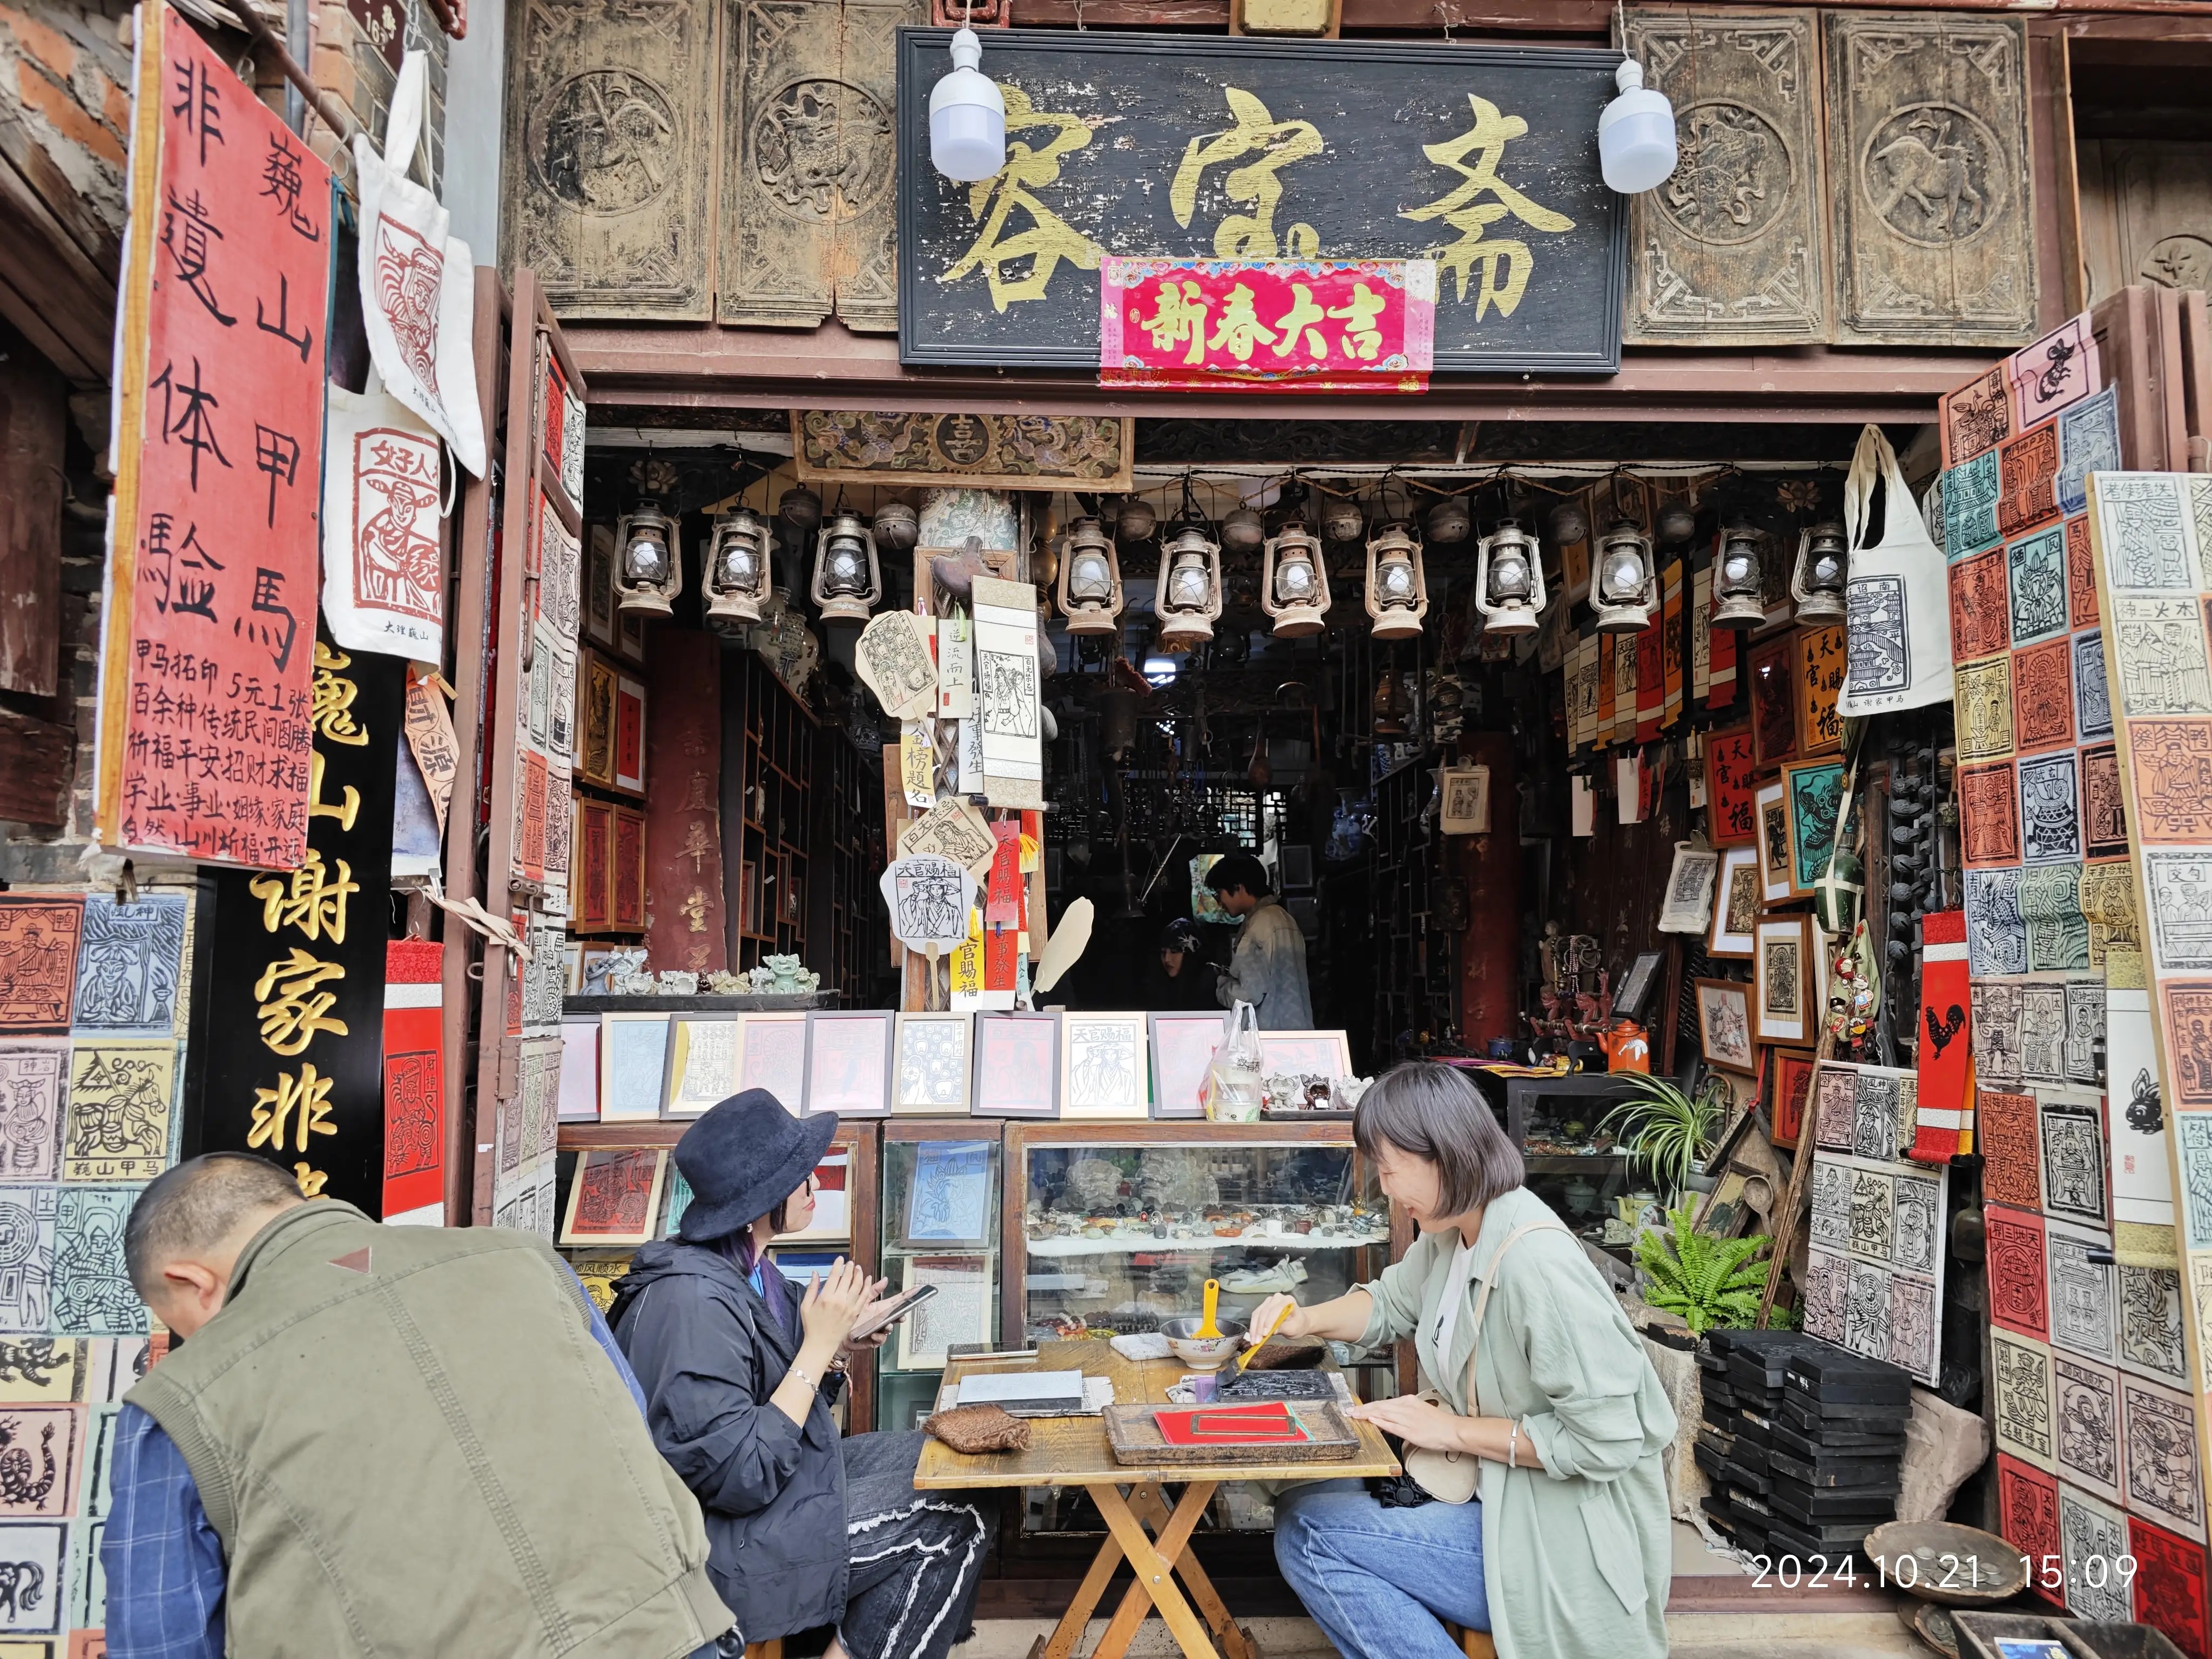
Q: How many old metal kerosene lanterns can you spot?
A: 11